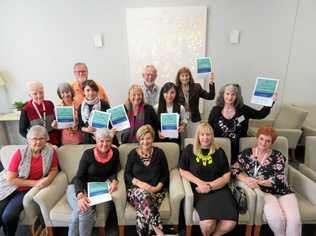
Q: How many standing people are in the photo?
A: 9